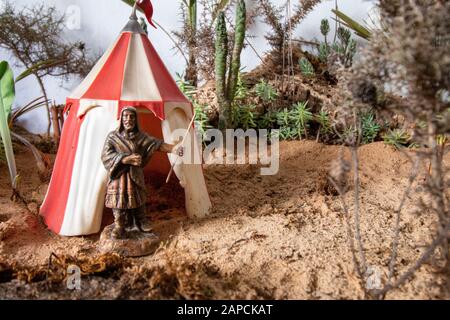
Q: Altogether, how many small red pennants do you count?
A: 1